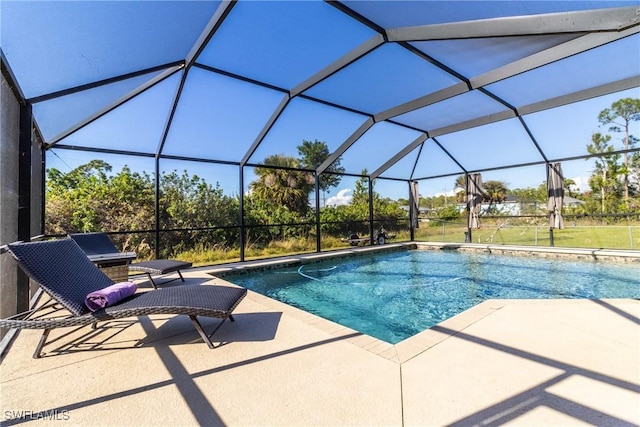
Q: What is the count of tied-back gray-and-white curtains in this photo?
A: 3